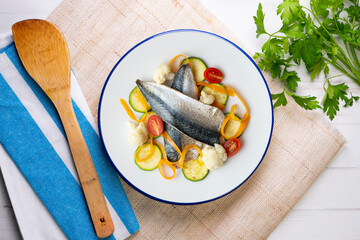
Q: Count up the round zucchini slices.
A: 7